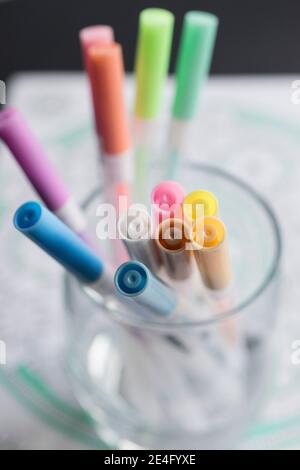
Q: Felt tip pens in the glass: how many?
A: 12